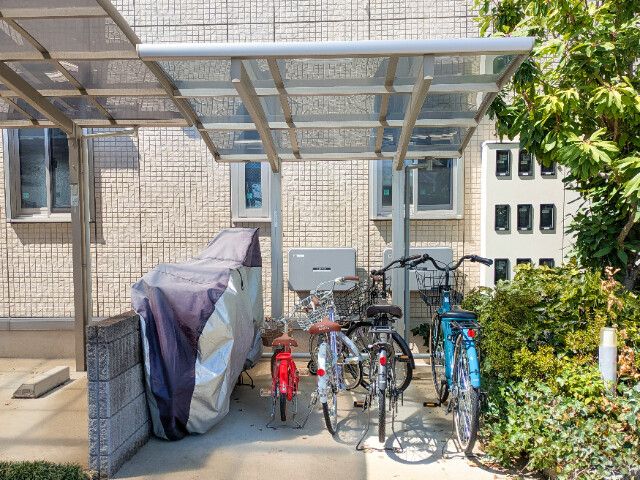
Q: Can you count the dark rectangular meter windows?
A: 9